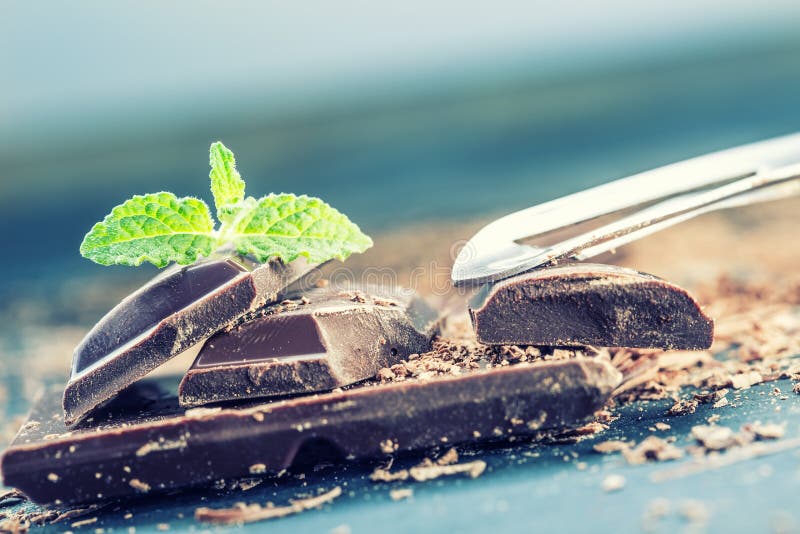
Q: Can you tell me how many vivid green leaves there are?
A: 3